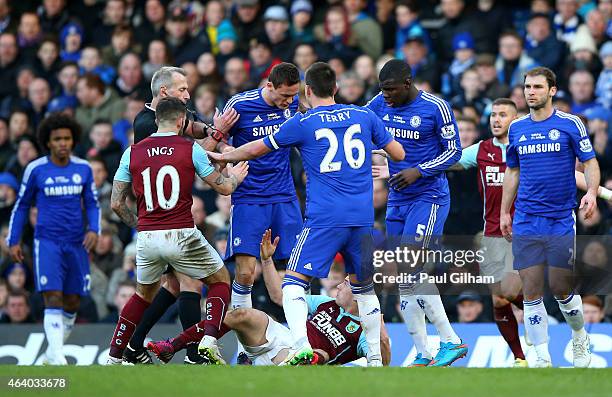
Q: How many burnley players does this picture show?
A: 3